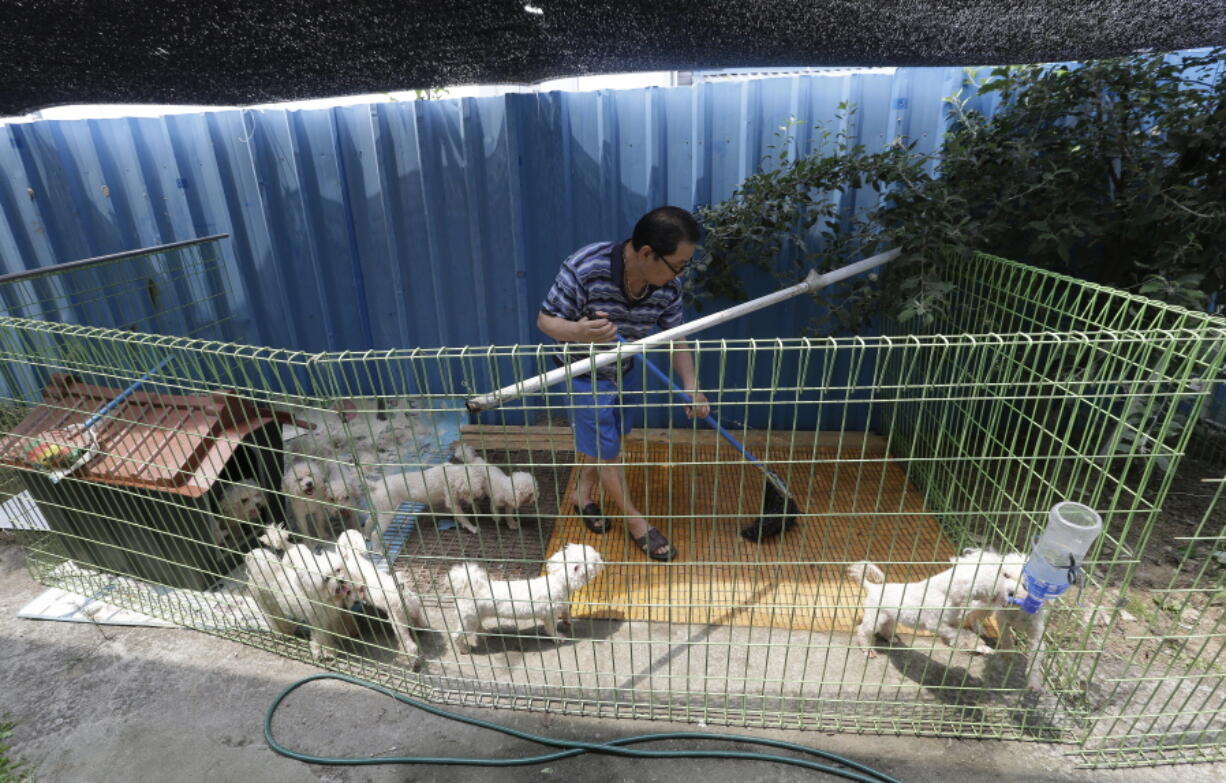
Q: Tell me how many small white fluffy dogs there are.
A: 11